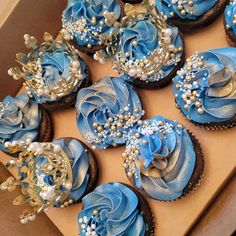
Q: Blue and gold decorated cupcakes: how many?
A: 11